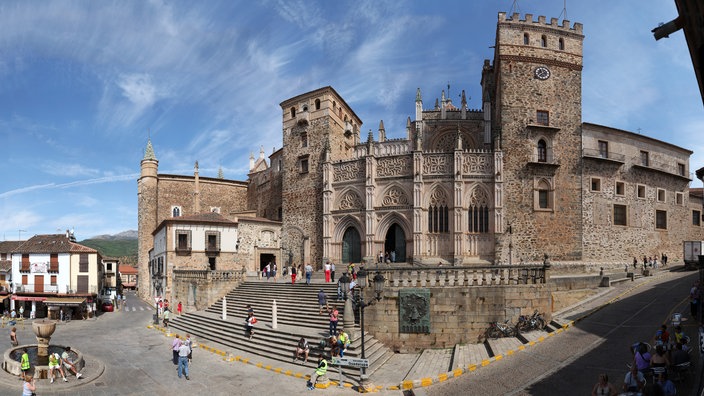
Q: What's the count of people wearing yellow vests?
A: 4